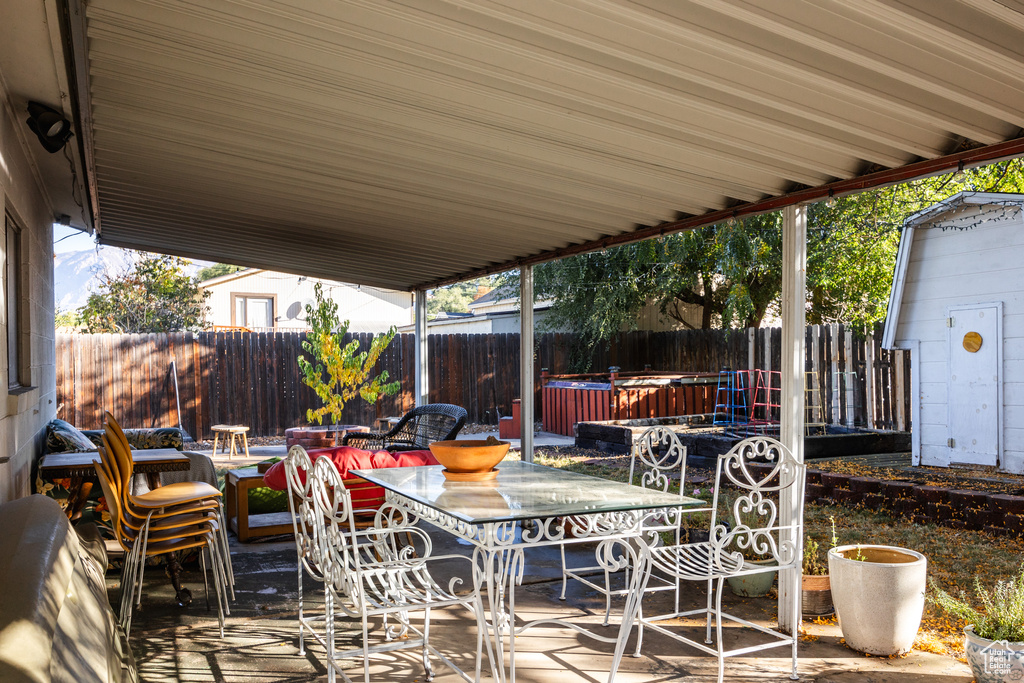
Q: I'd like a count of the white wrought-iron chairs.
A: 4